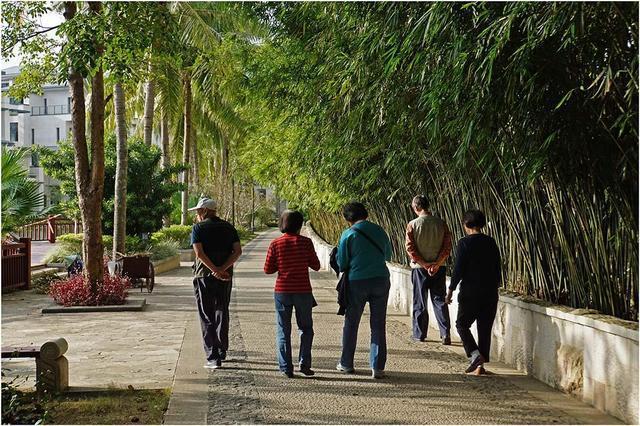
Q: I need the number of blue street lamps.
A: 0